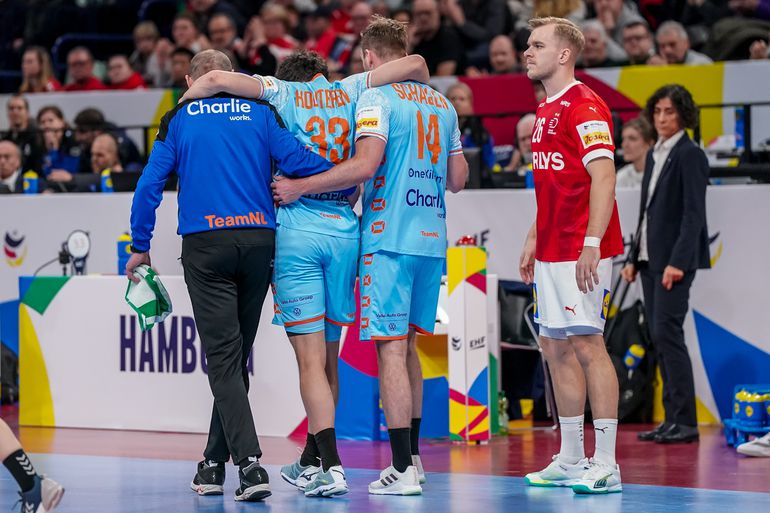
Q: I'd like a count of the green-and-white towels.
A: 1